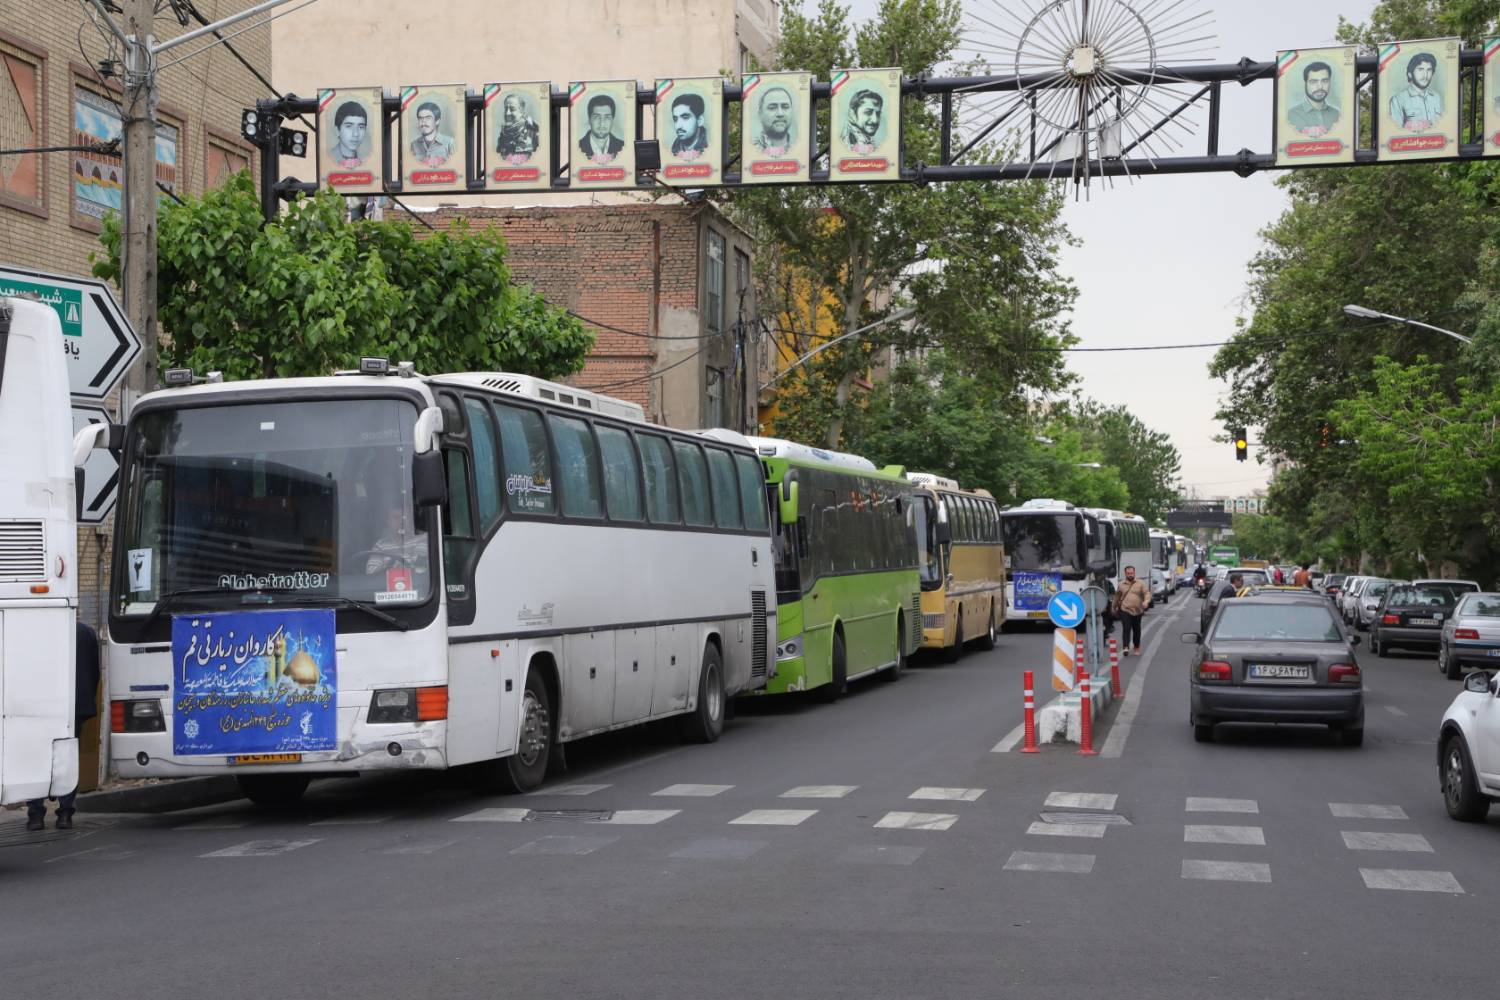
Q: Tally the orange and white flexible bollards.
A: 4